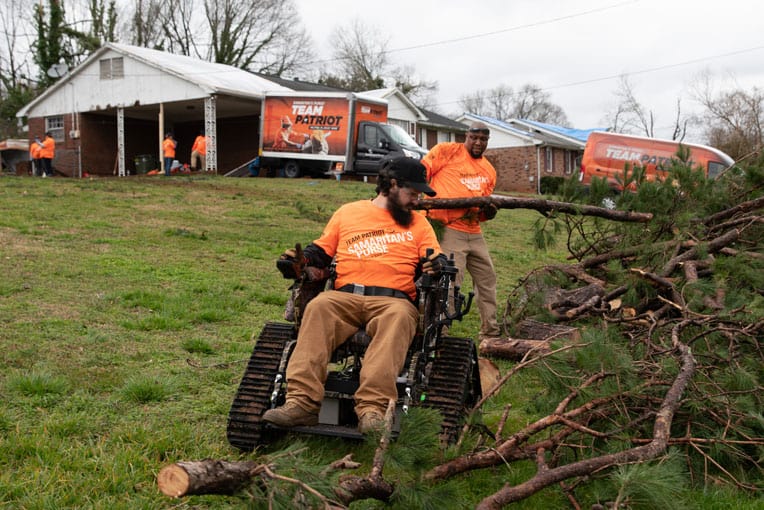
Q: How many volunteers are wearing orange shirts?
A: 6